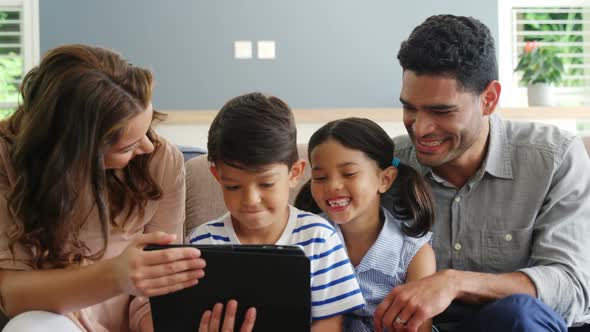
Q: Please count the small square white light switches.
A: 2